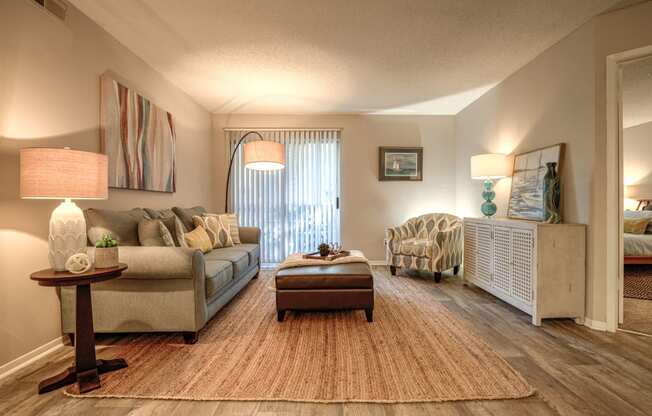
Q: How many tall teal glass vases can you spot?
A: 1